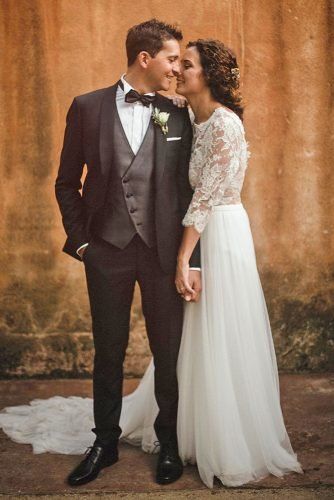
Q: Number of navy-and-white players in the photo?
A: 0